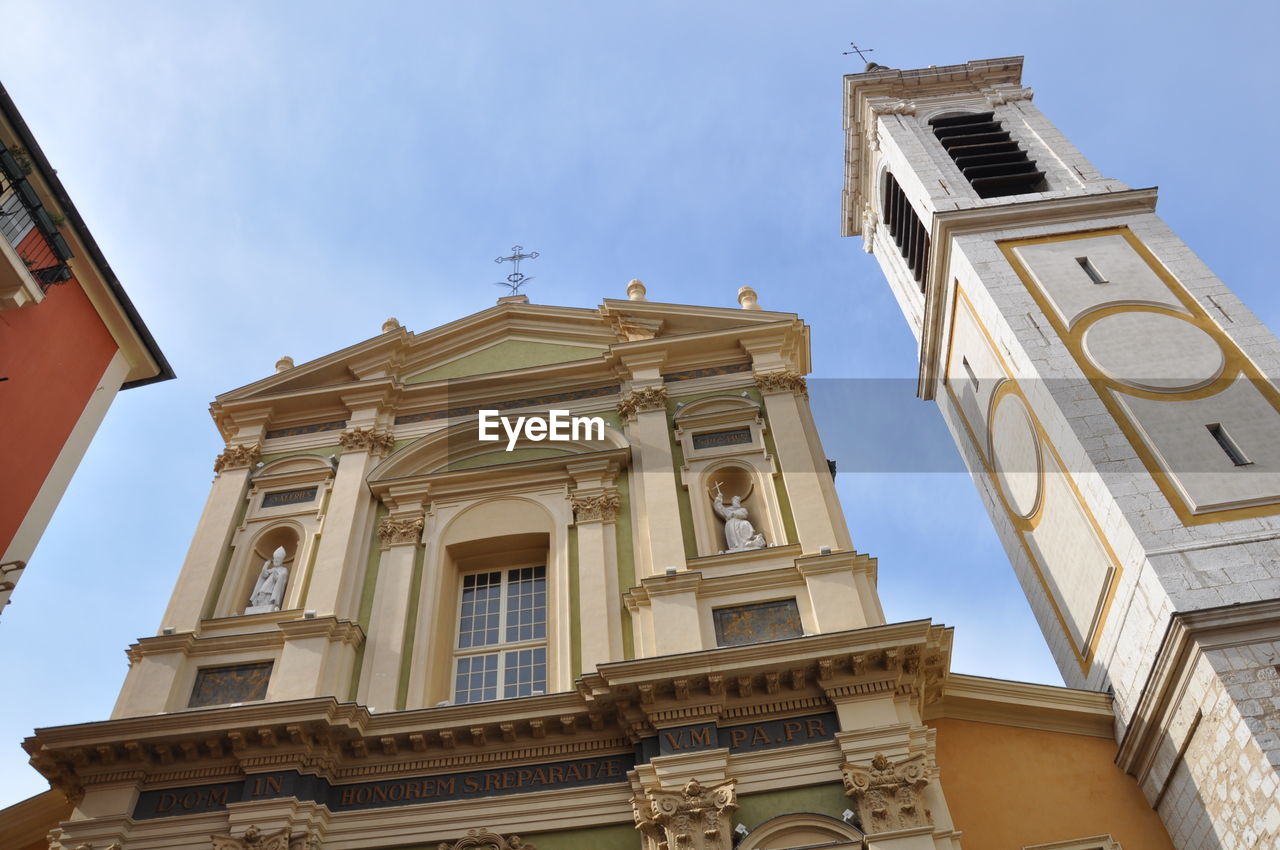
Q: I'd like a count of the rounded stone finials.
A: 4